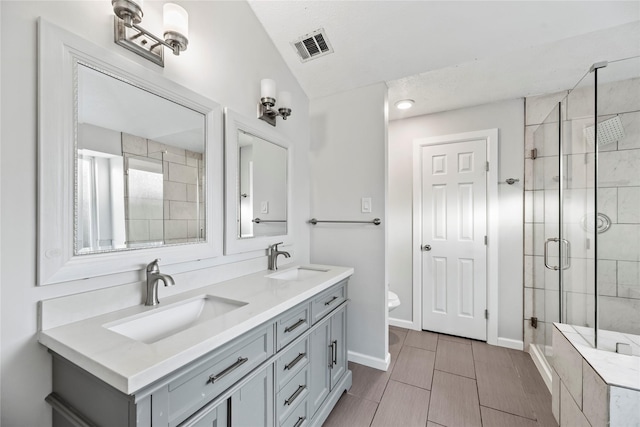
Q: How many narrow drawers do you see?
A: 4